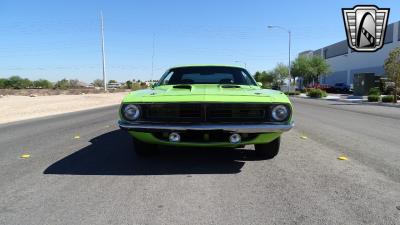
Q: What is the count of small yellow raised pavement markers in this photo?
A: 4